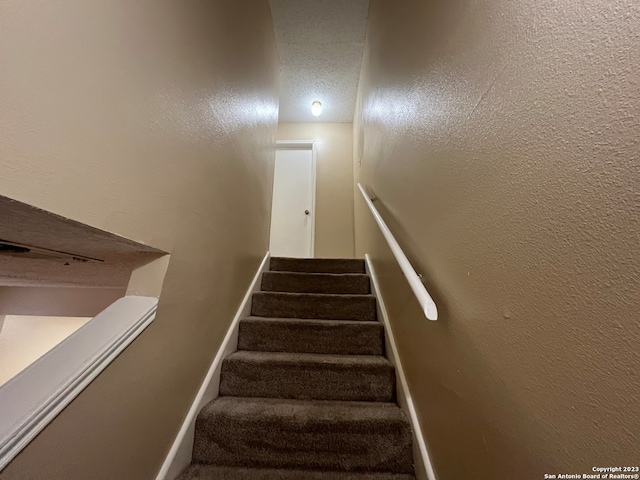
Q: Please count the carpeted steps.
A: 7